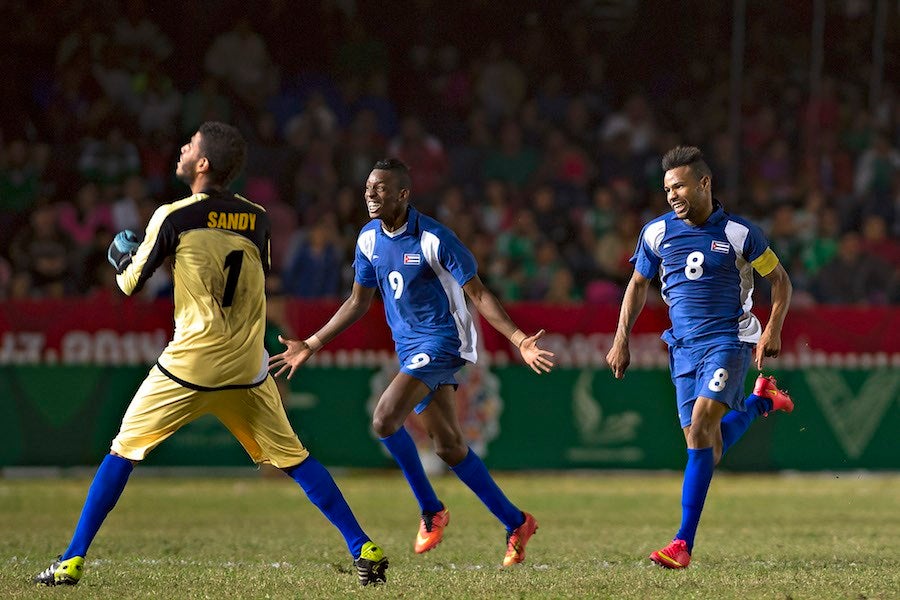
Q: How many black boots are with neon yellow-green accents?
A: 2